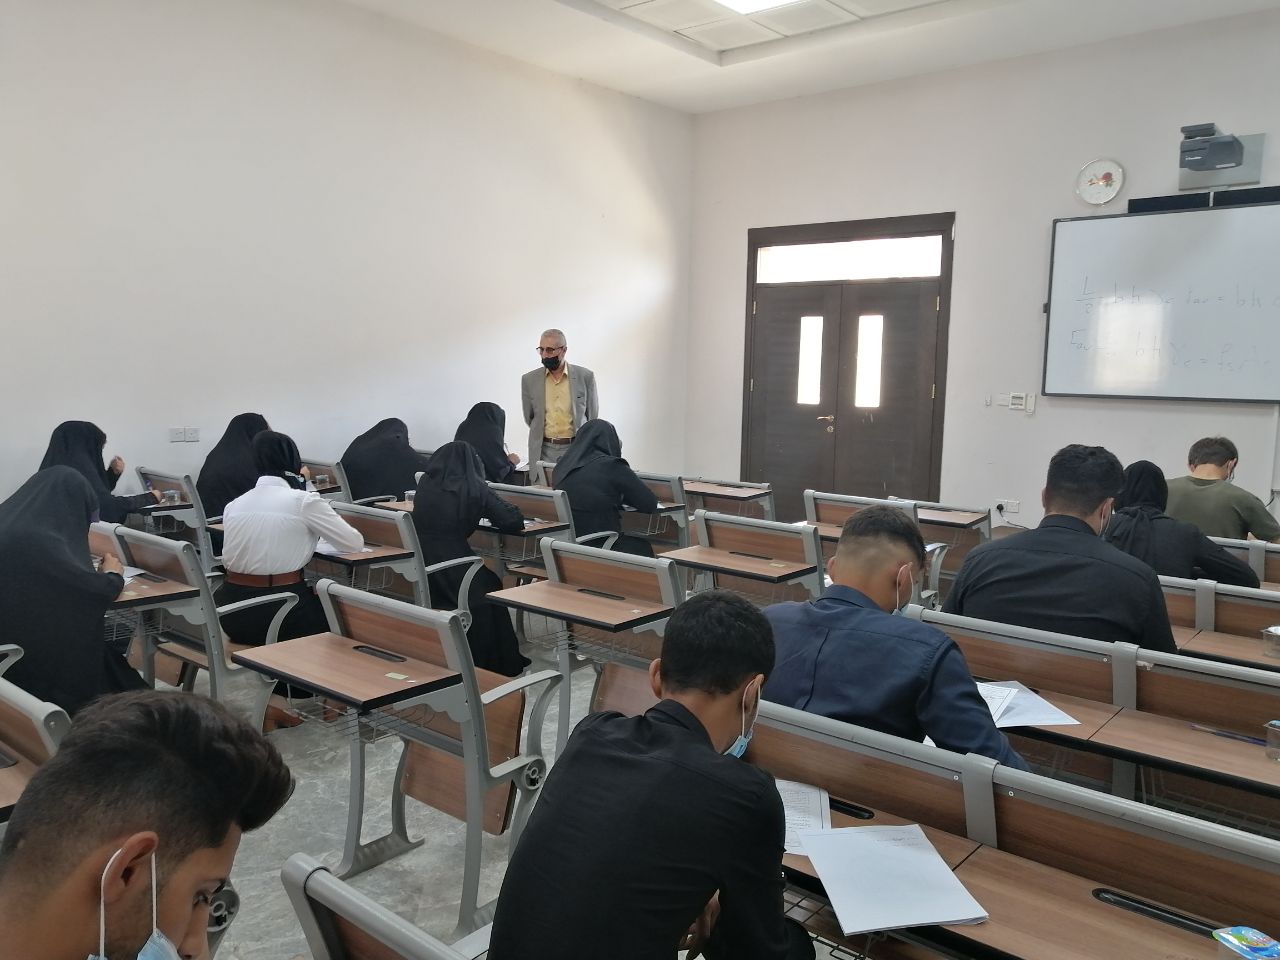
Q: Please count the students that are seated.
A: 14